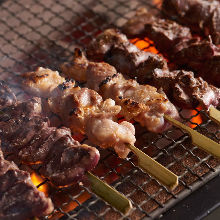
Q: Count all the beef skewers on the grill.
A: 5